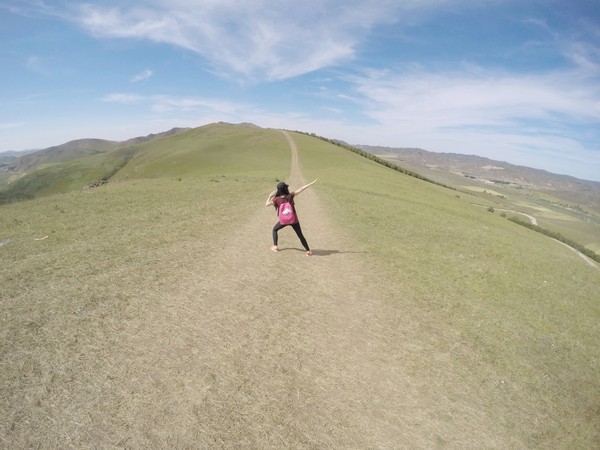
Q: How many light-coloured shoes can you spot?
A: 2